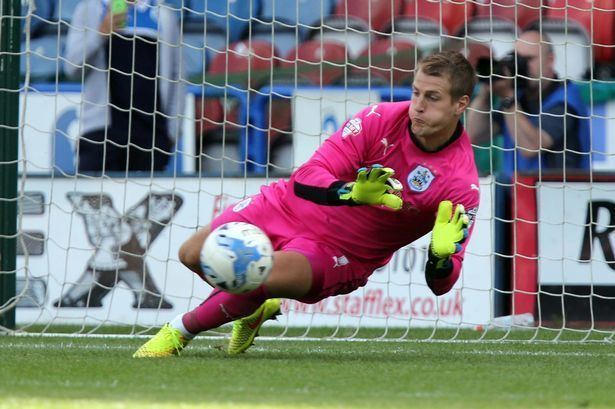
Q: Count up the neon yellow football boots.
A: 2